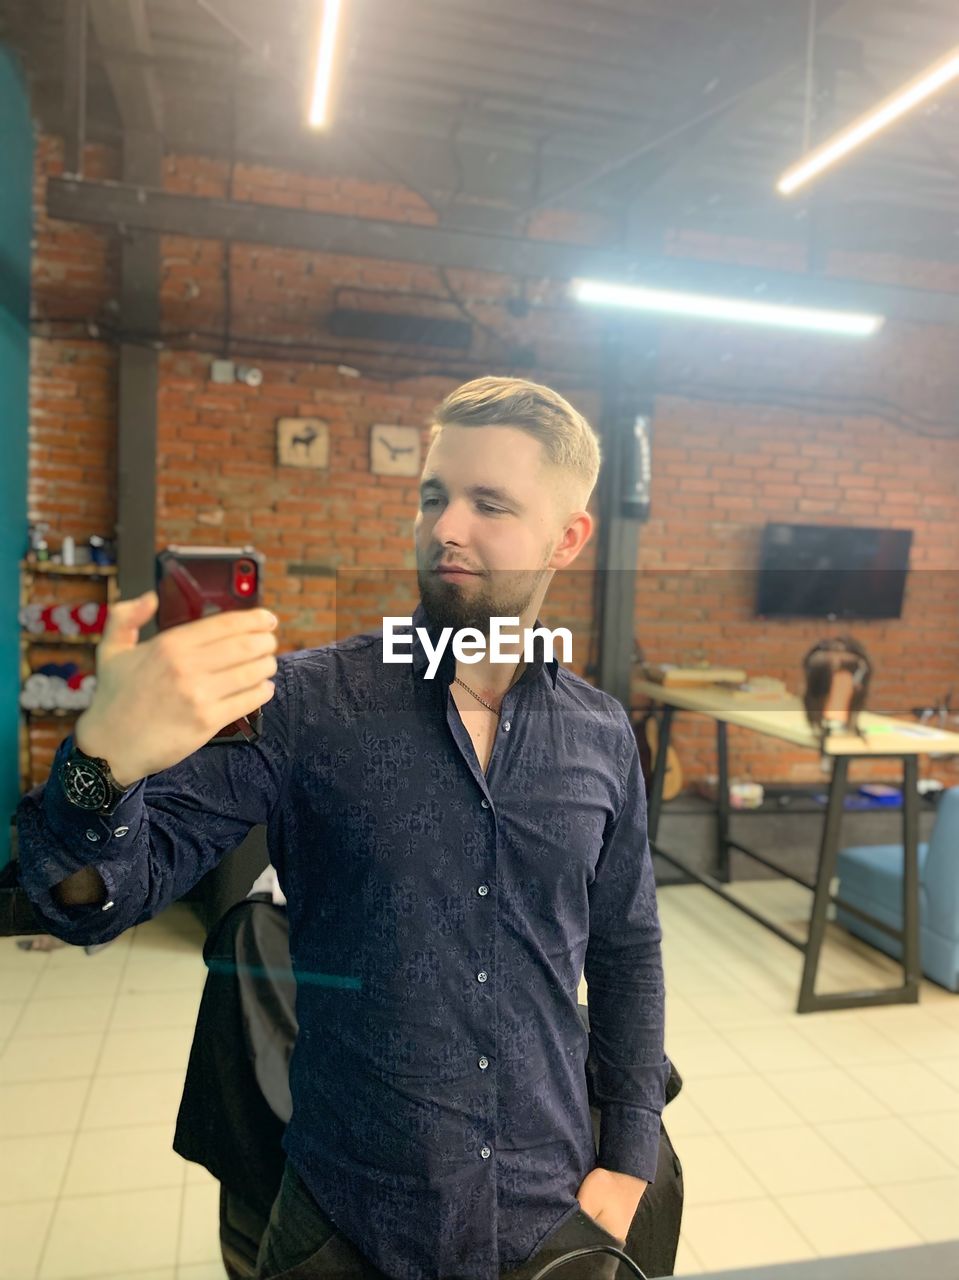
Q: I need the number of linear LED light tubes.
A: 3